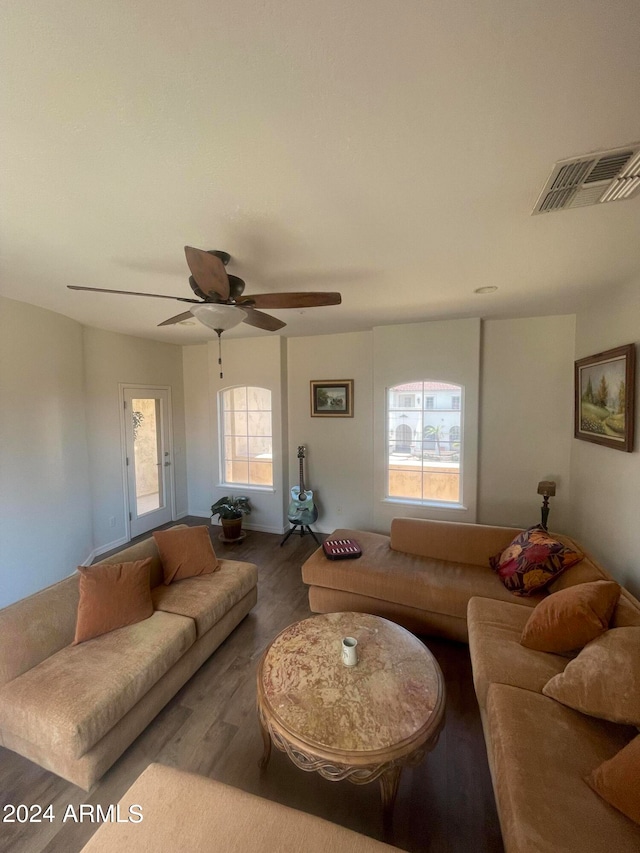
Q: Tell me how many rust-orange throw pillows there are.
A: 4